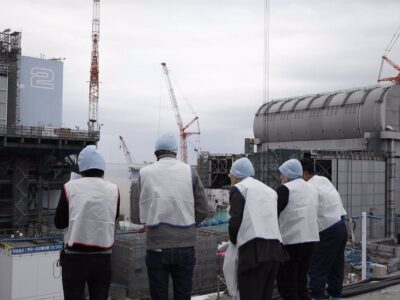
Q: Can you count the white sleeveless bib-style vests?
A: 5